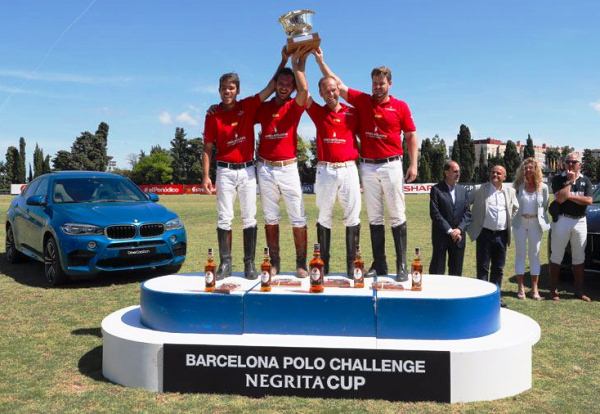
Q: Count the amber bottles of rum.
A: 5